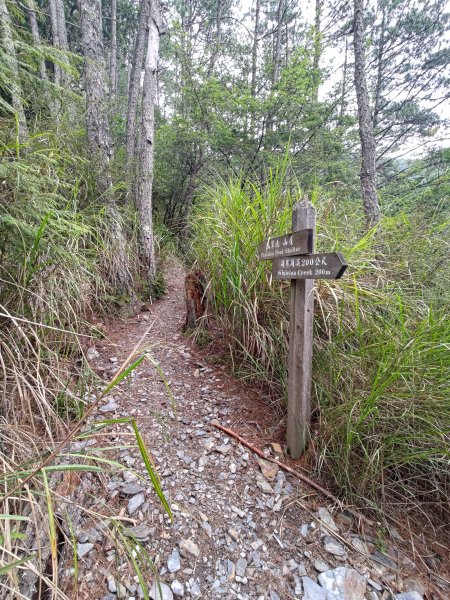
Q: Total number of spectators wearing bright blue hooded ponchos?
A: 0